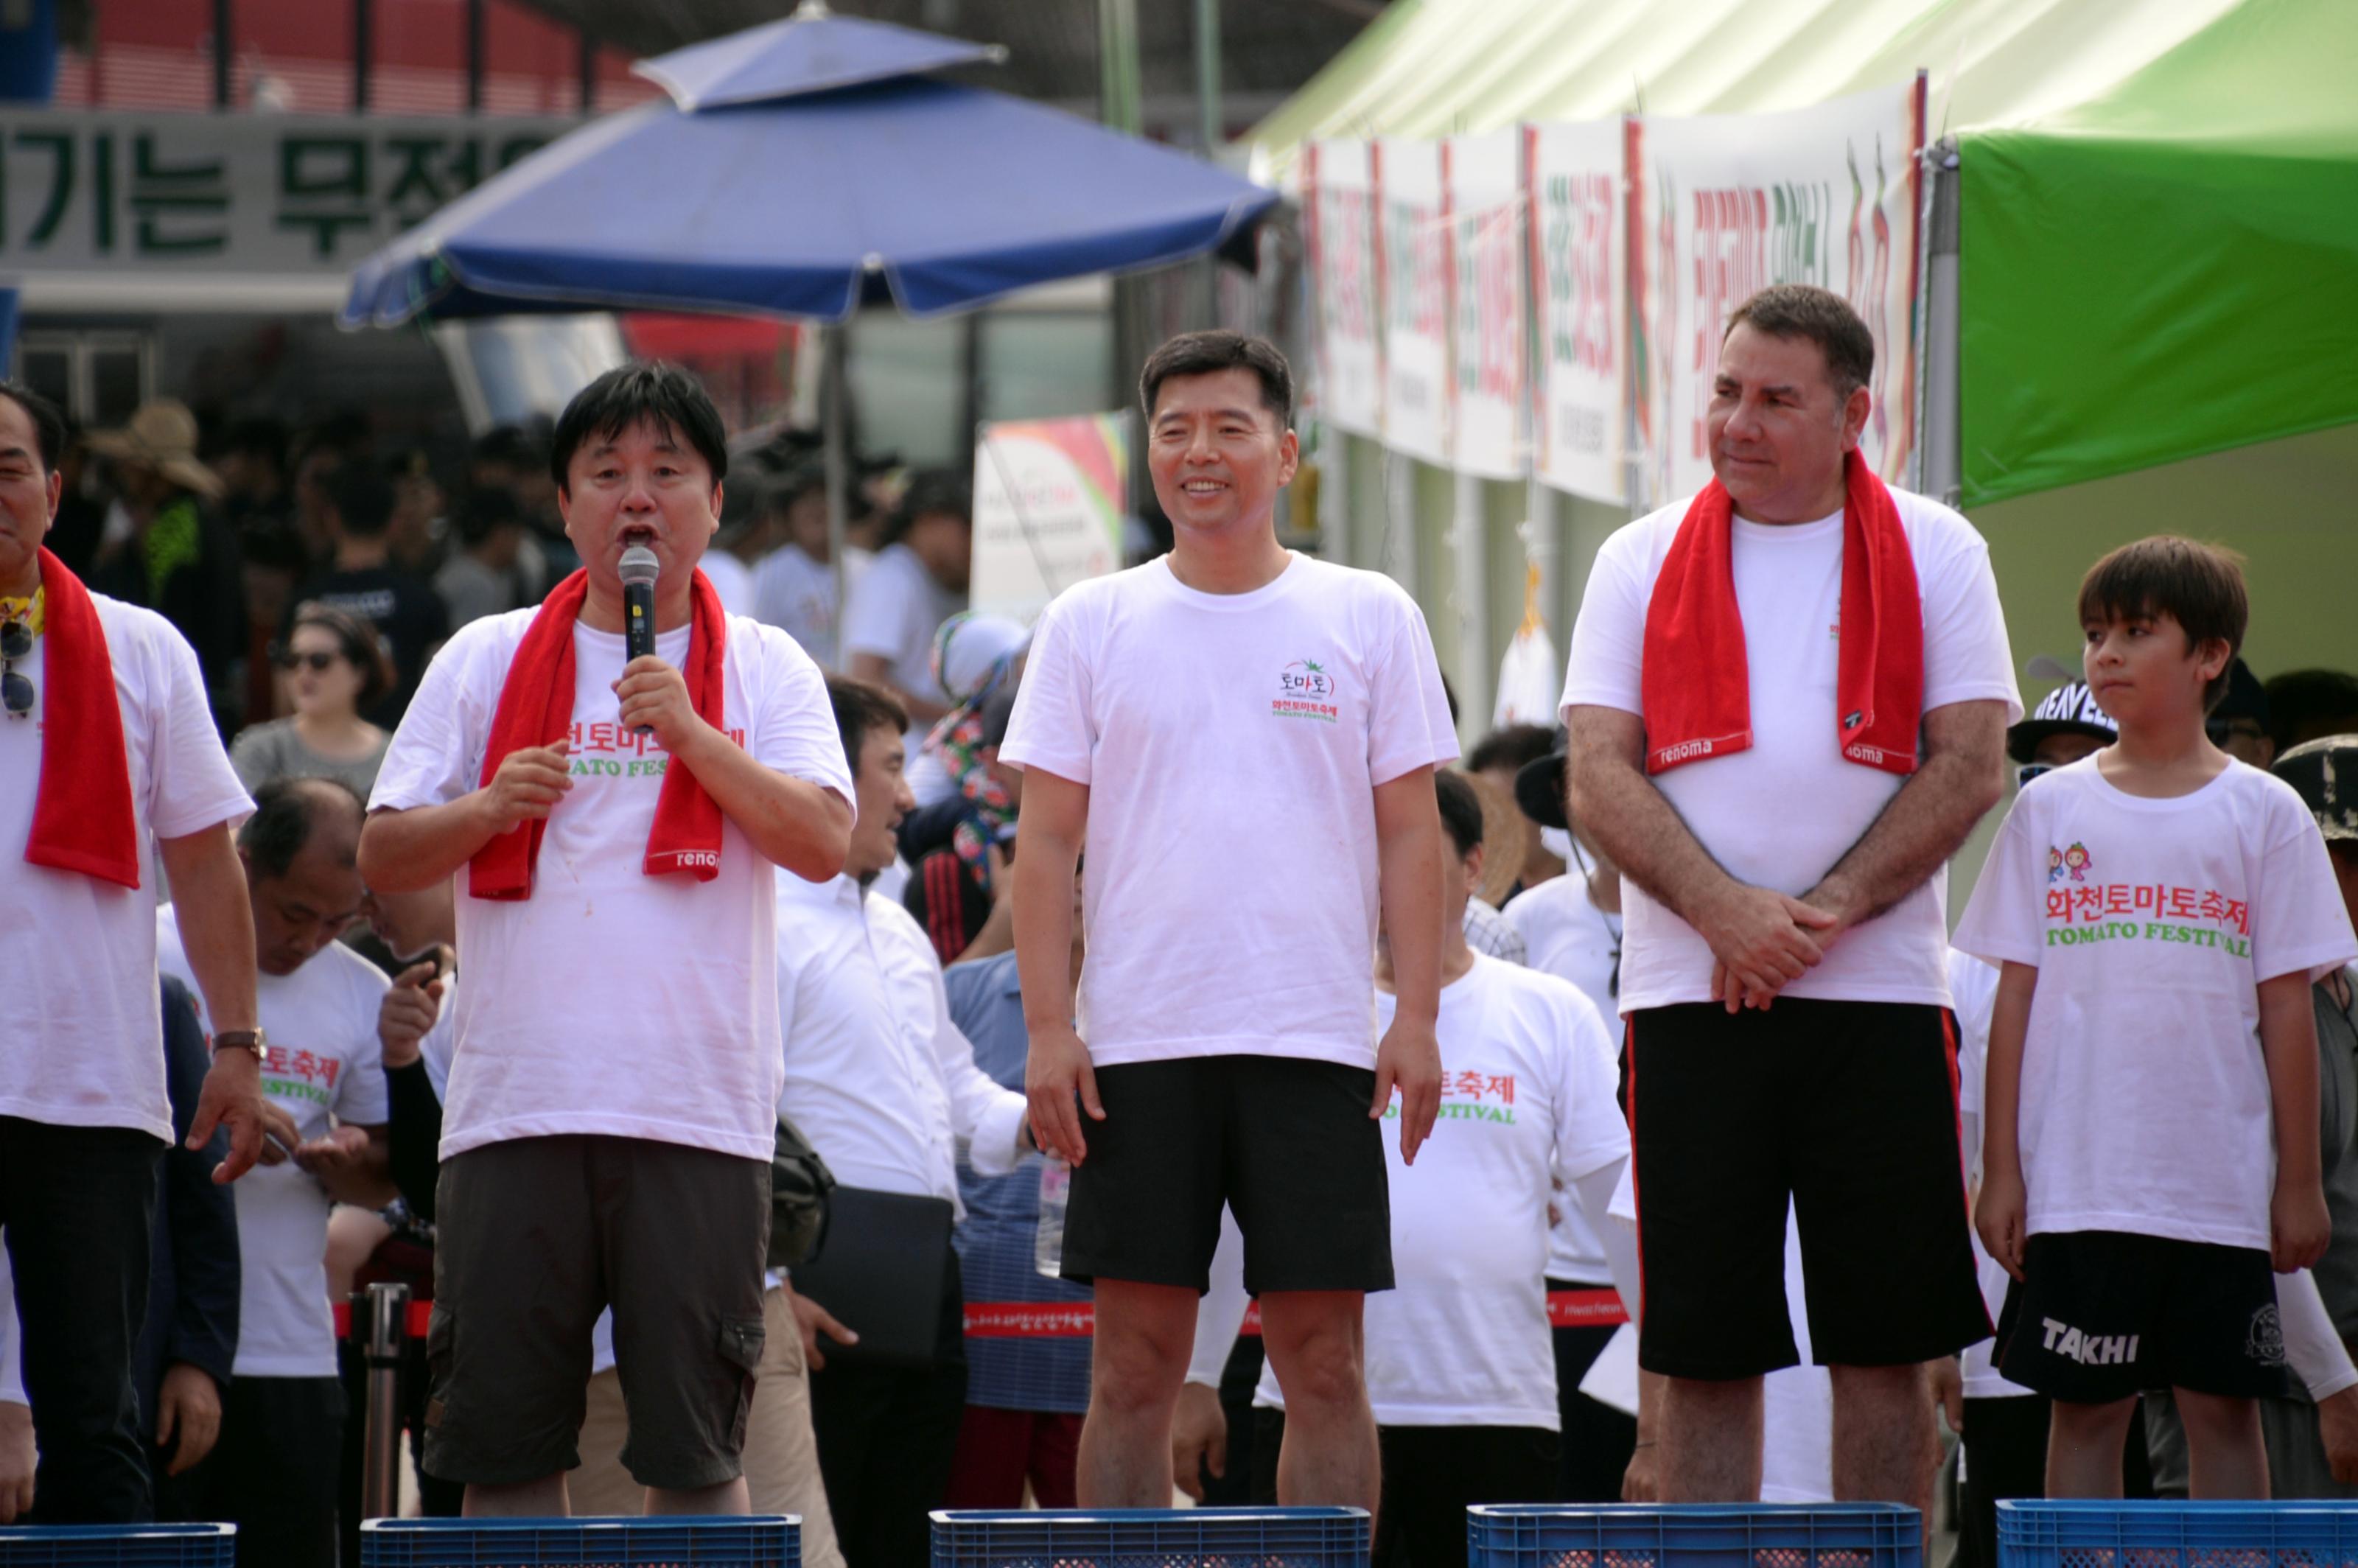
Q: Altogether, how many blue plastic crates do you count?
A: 5